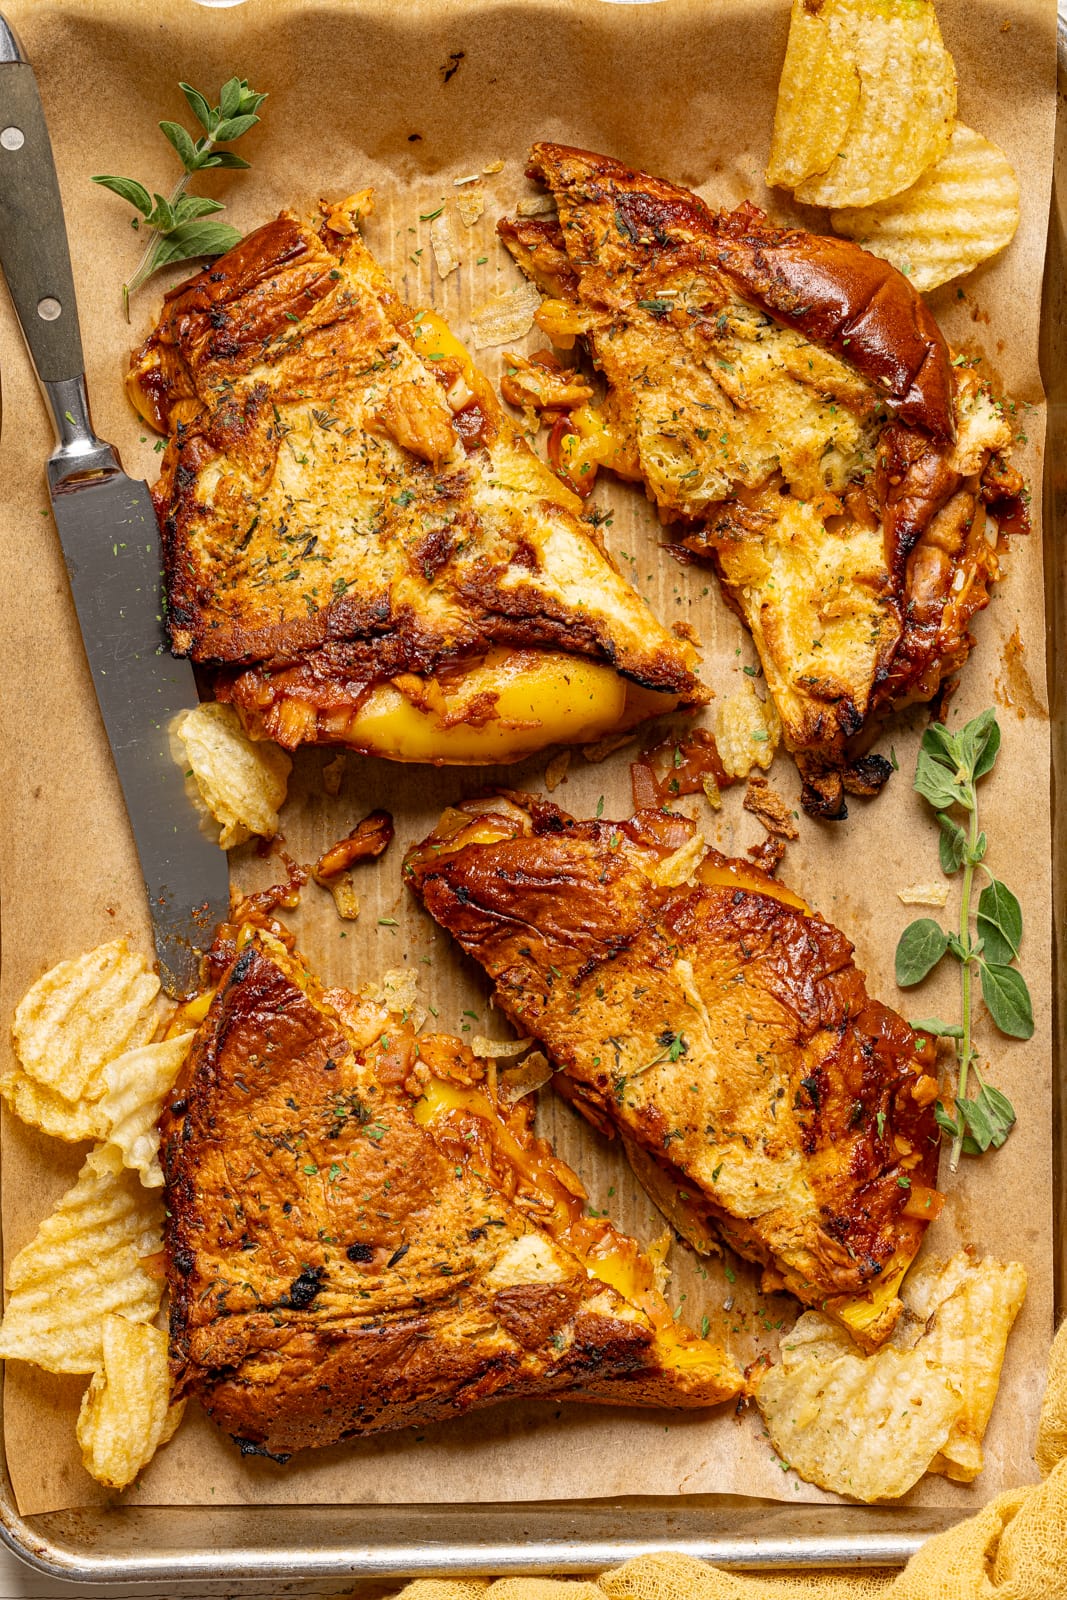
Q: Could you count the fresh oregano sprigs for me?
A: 2